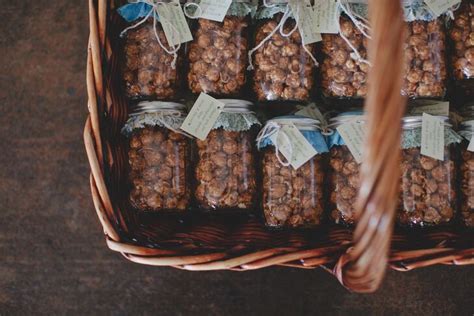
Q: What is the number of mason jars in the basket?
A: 12